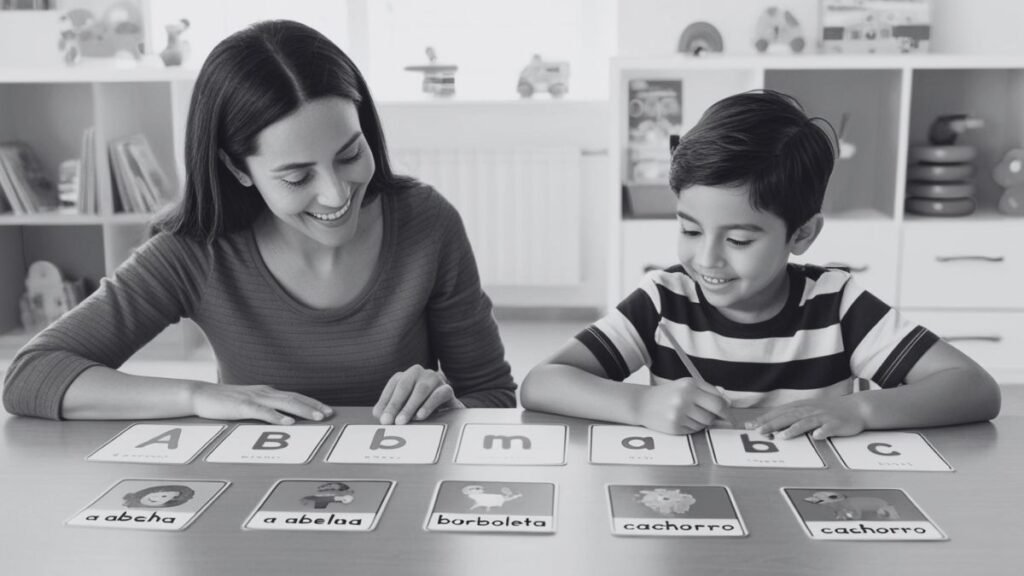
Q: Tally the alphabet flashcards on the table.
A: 7